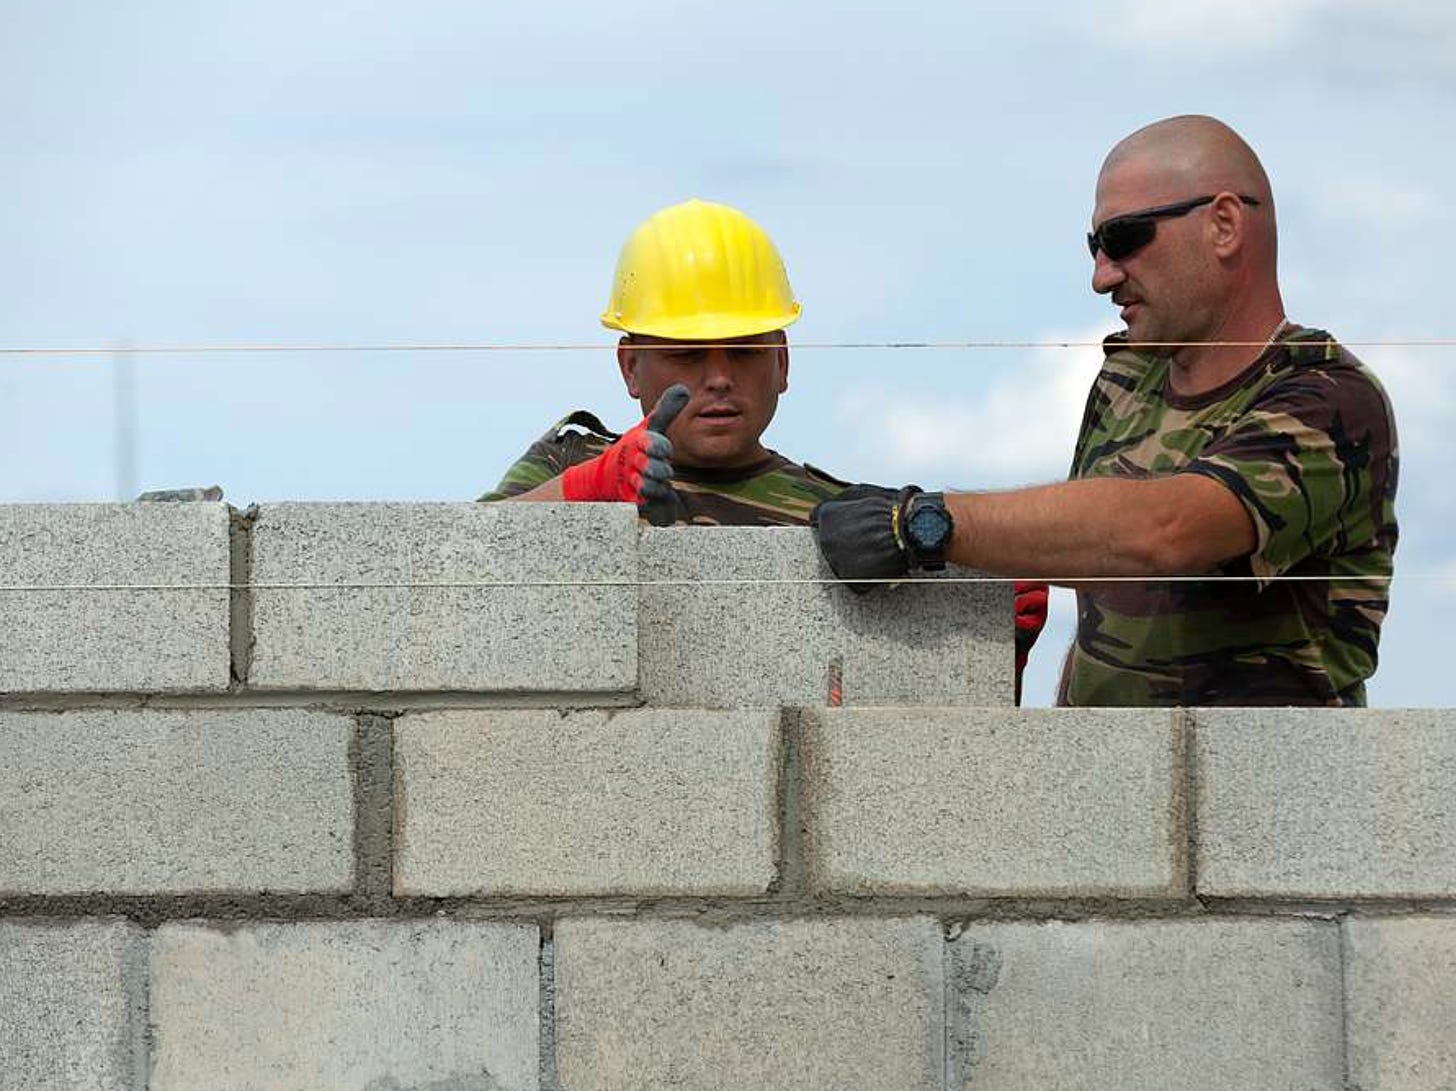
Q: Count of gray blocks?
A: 12